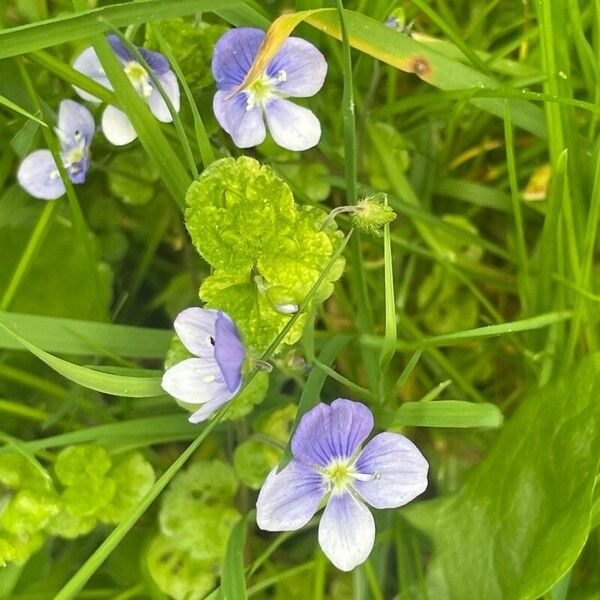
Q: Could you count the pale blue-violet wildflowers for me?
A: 5